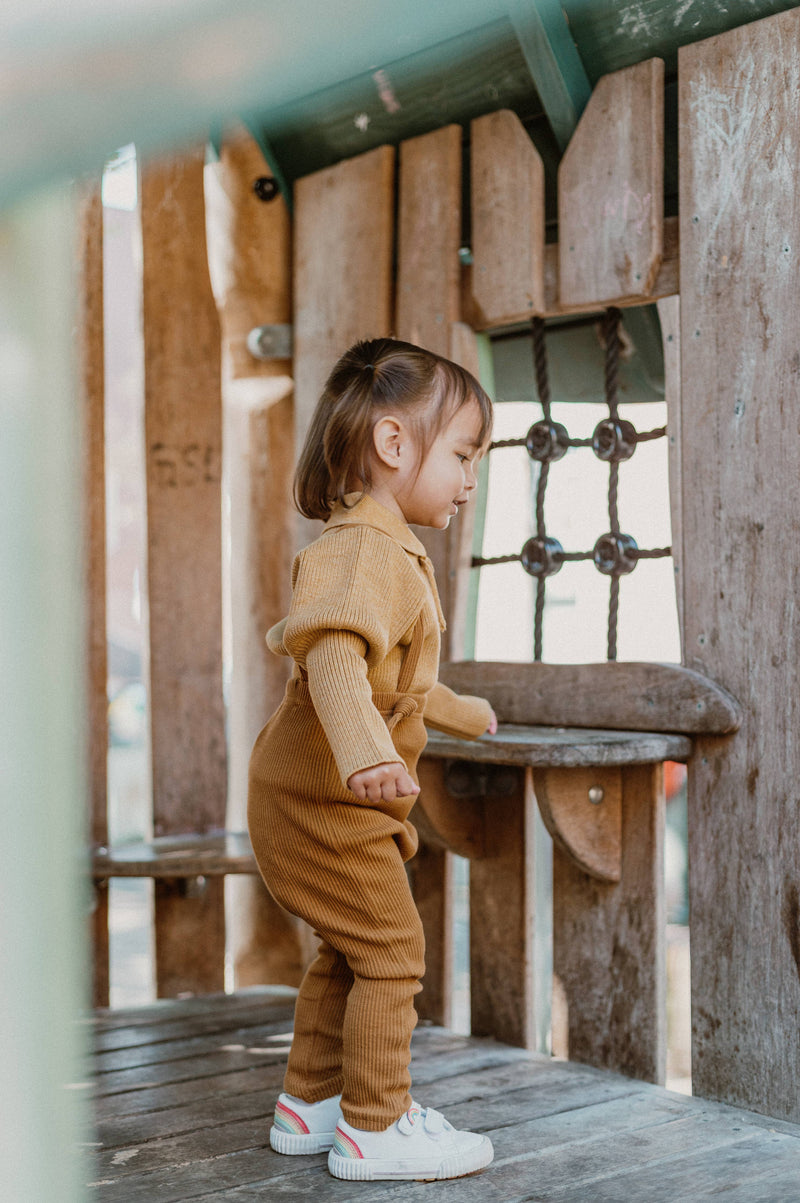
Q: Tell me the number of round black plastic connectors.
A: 4